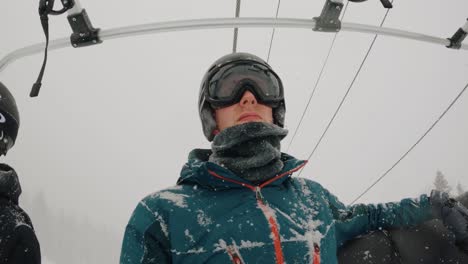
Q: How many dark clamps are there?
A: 3